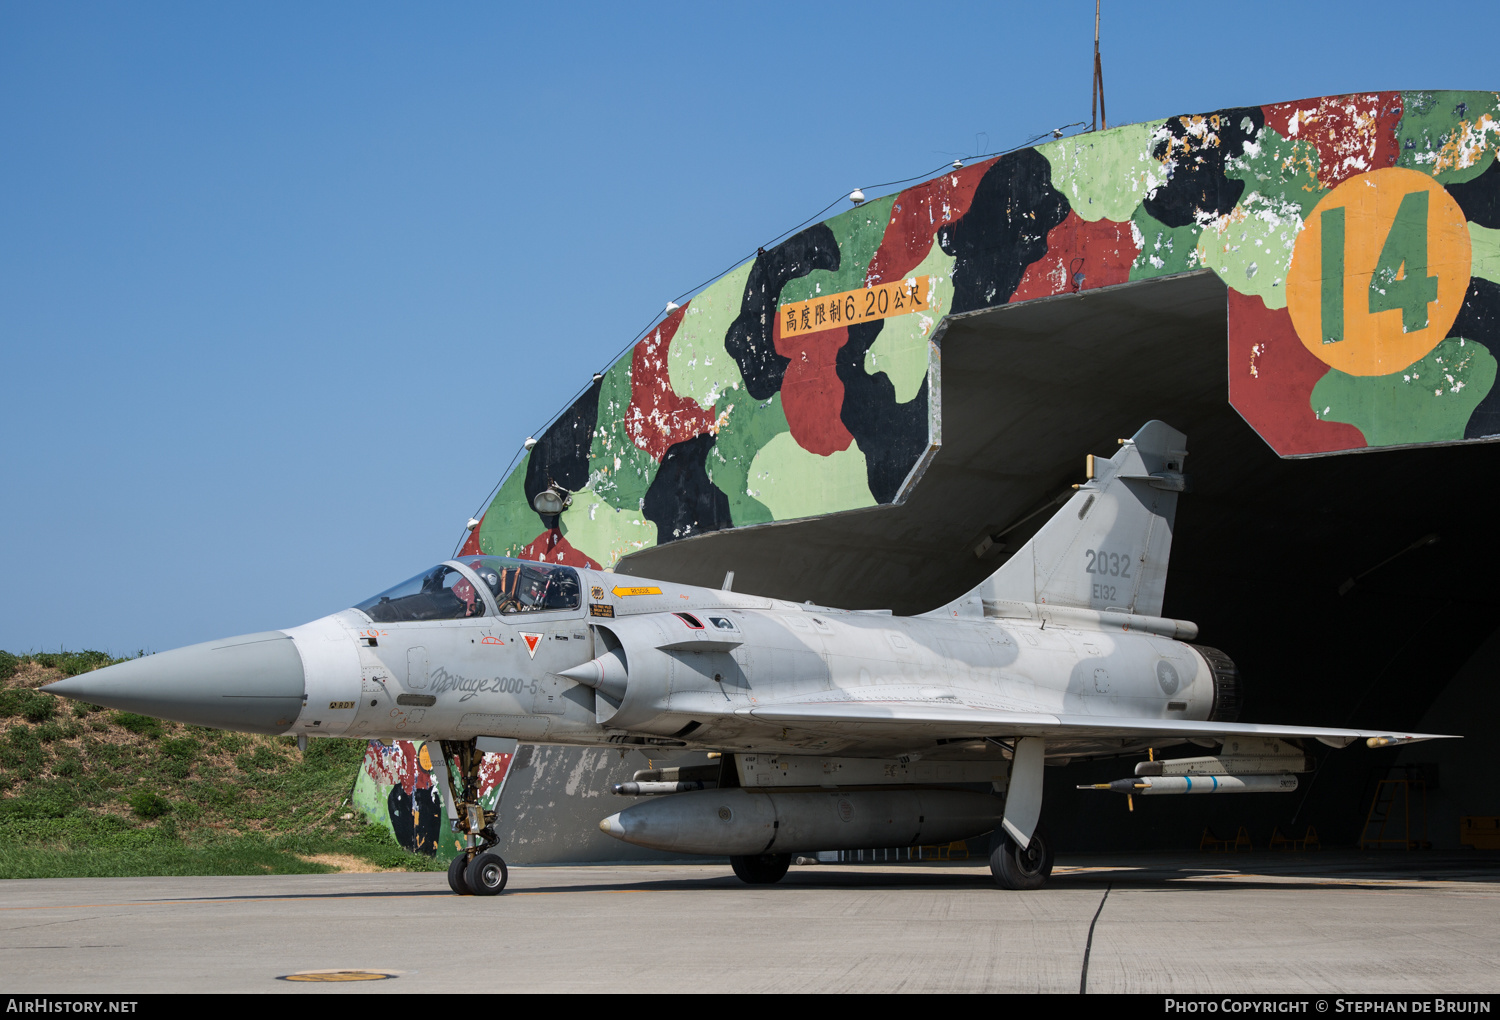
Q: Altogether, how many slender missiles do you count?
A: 2